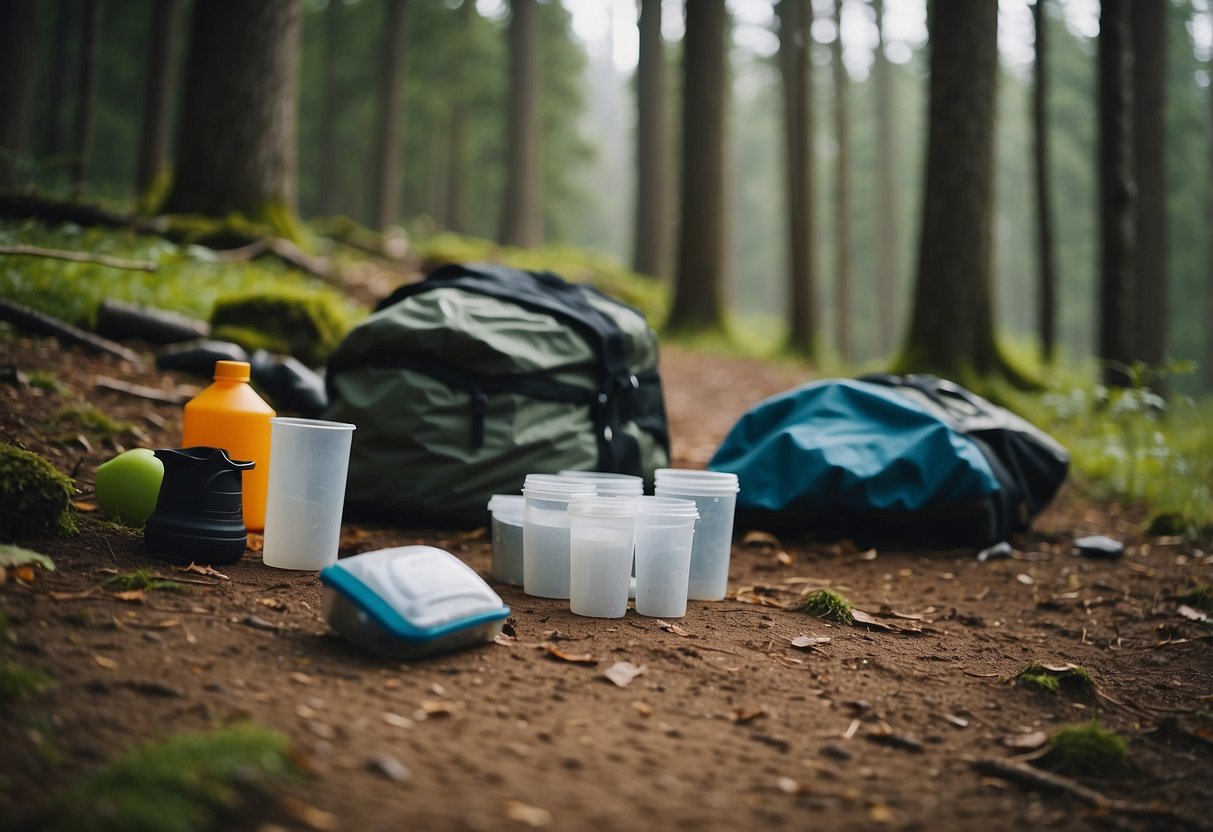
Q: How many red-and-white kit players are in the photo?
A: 0